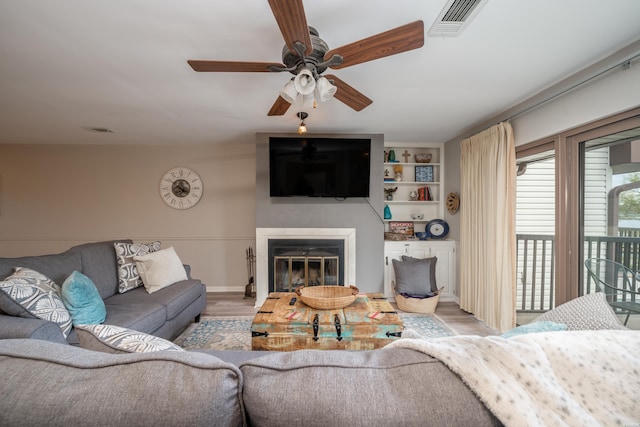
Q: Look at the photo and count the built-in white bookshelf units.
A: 1